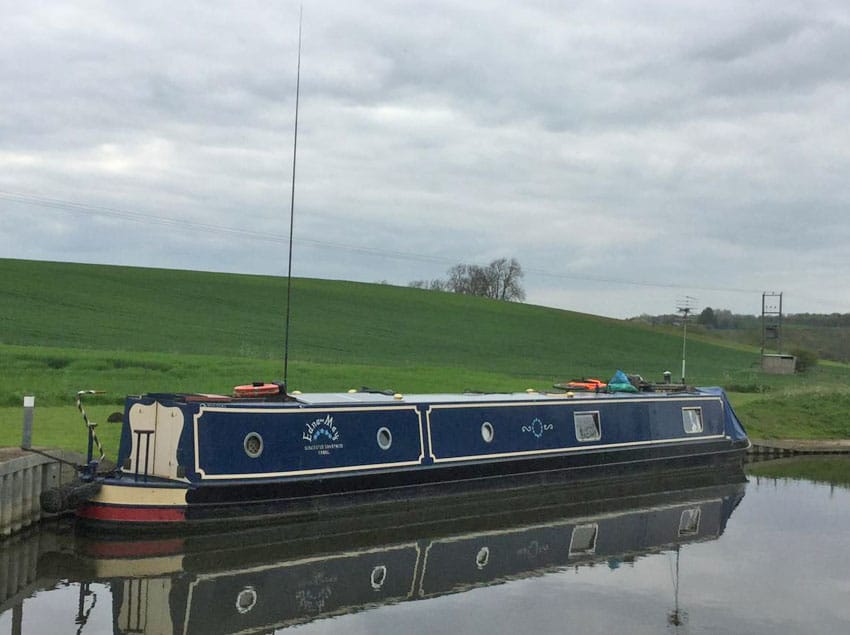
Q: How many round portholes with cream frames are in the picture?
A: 3